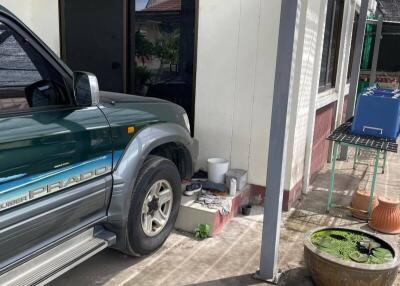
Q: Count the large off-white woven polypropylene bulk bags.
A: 0